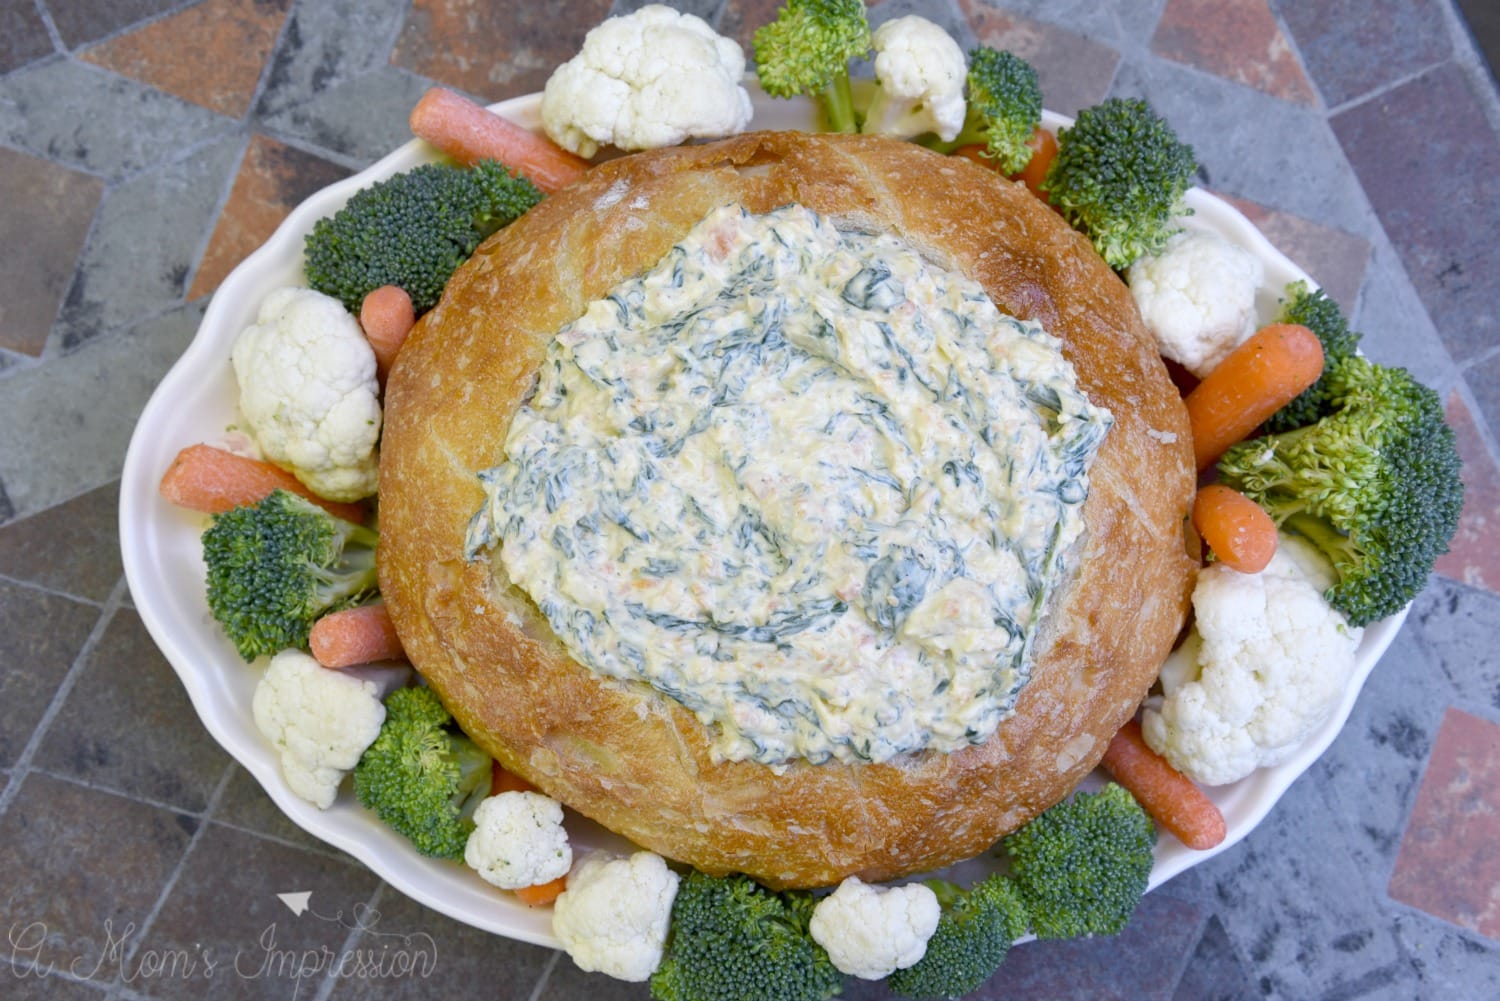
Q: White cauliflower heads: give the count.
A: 9